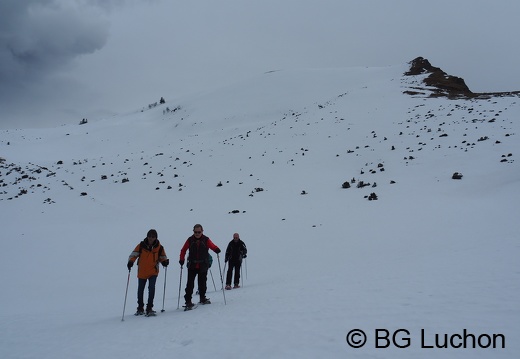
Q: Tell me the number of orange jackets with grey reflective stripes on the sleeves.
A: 1